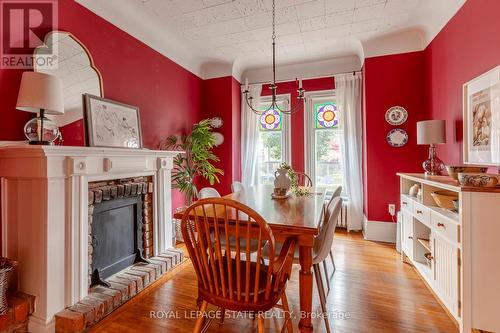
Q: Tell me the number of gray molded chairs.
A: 4